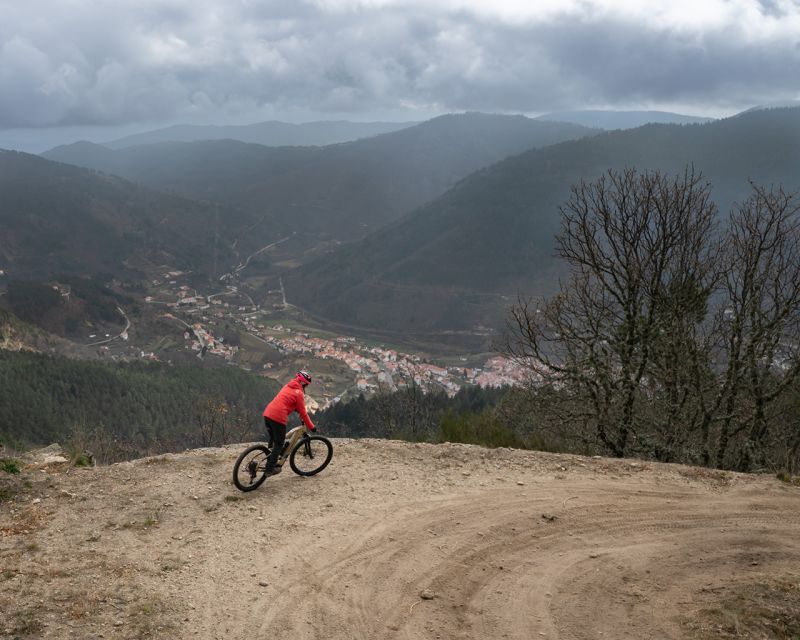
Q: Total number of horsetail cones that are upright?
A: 0